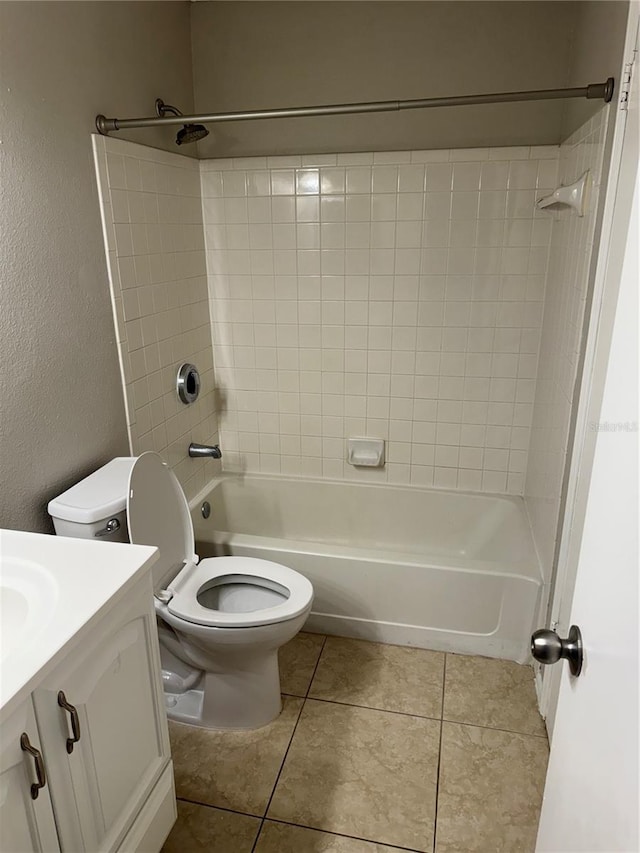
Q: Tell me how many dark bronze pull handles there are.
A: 2